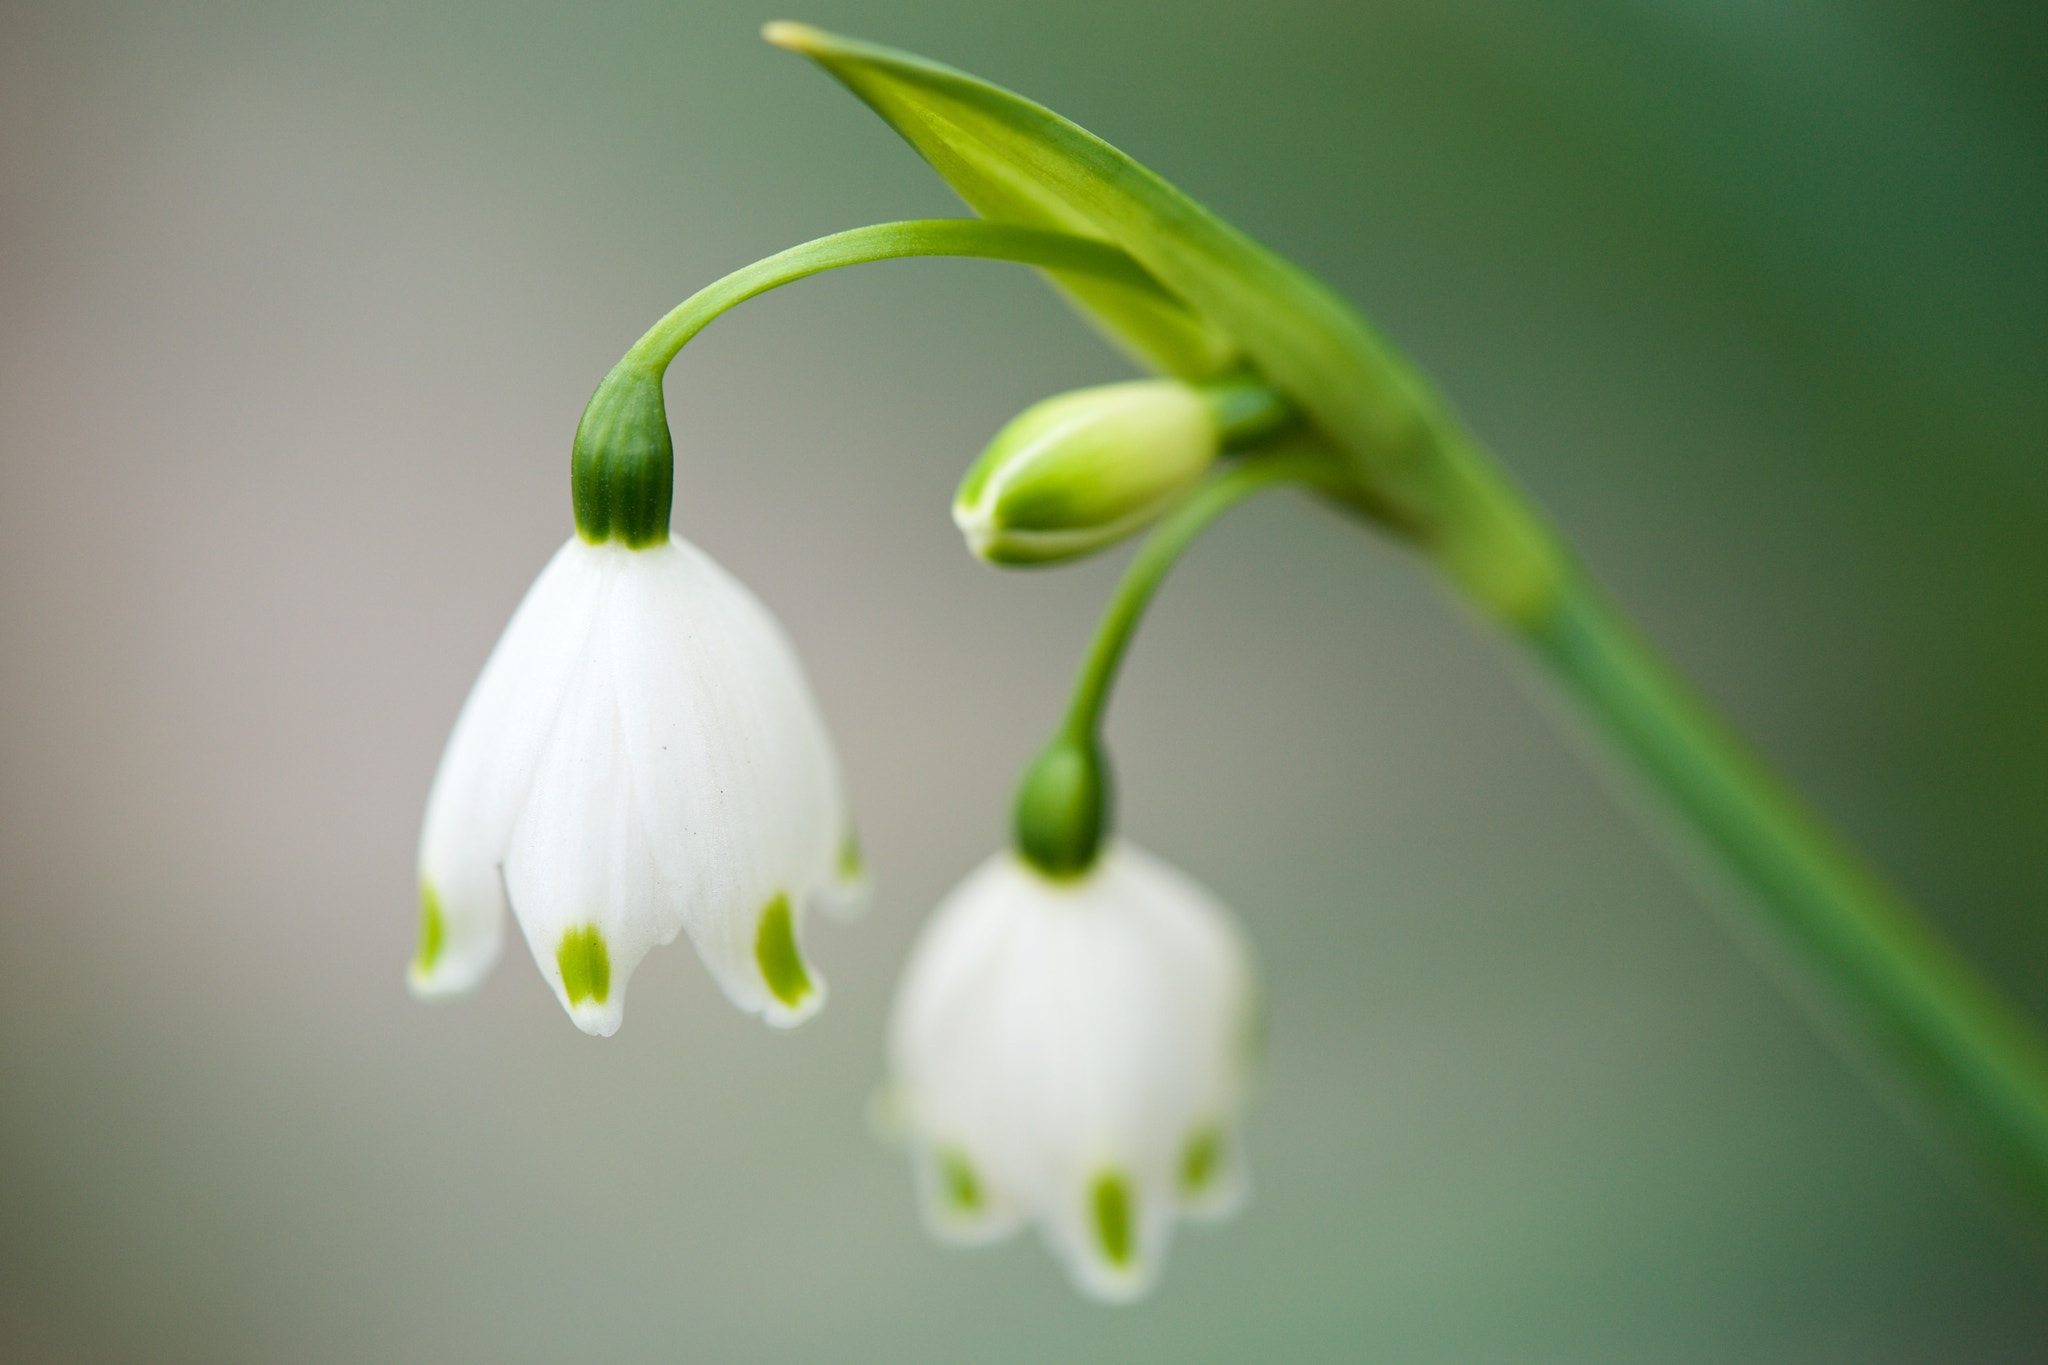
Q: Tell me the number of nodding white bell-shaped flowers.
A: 2